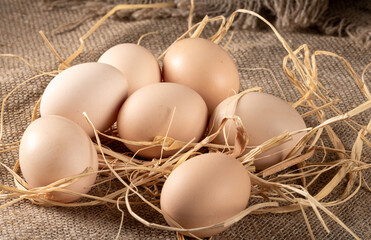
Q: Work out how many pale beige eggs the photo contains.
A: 7